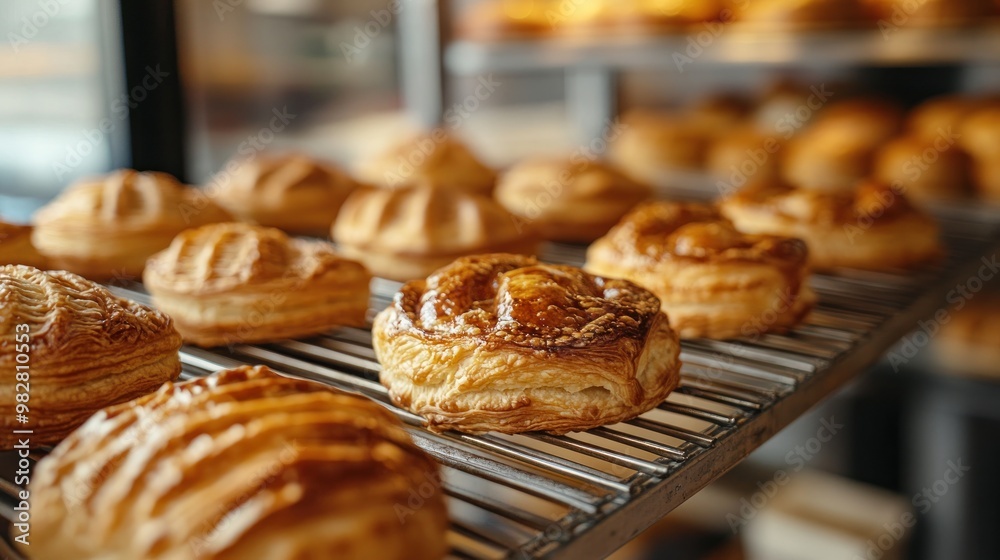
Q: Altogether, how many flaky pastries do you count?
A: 12